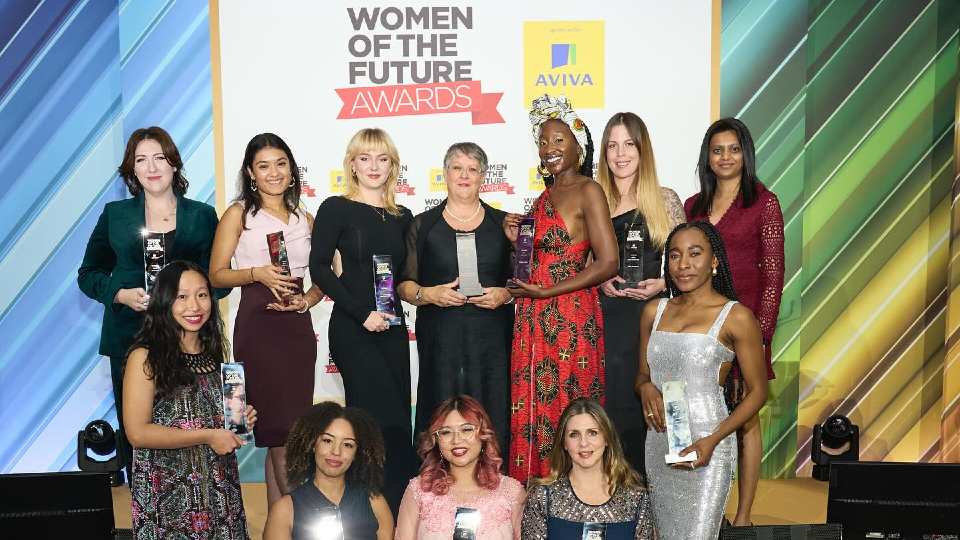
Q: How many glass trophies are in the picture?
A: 11